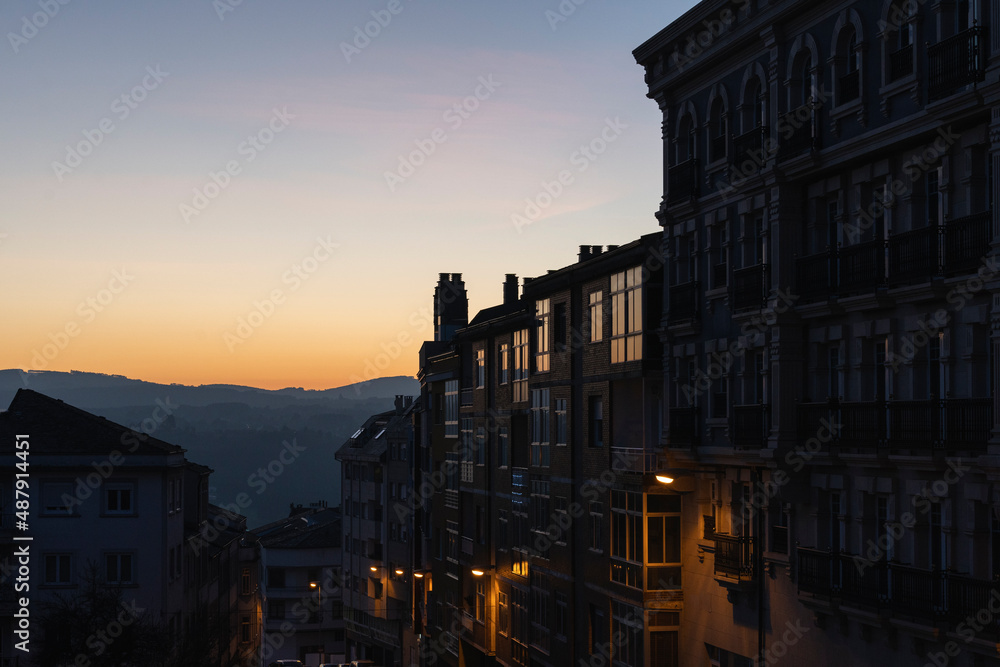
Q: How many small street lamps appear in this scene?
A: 6